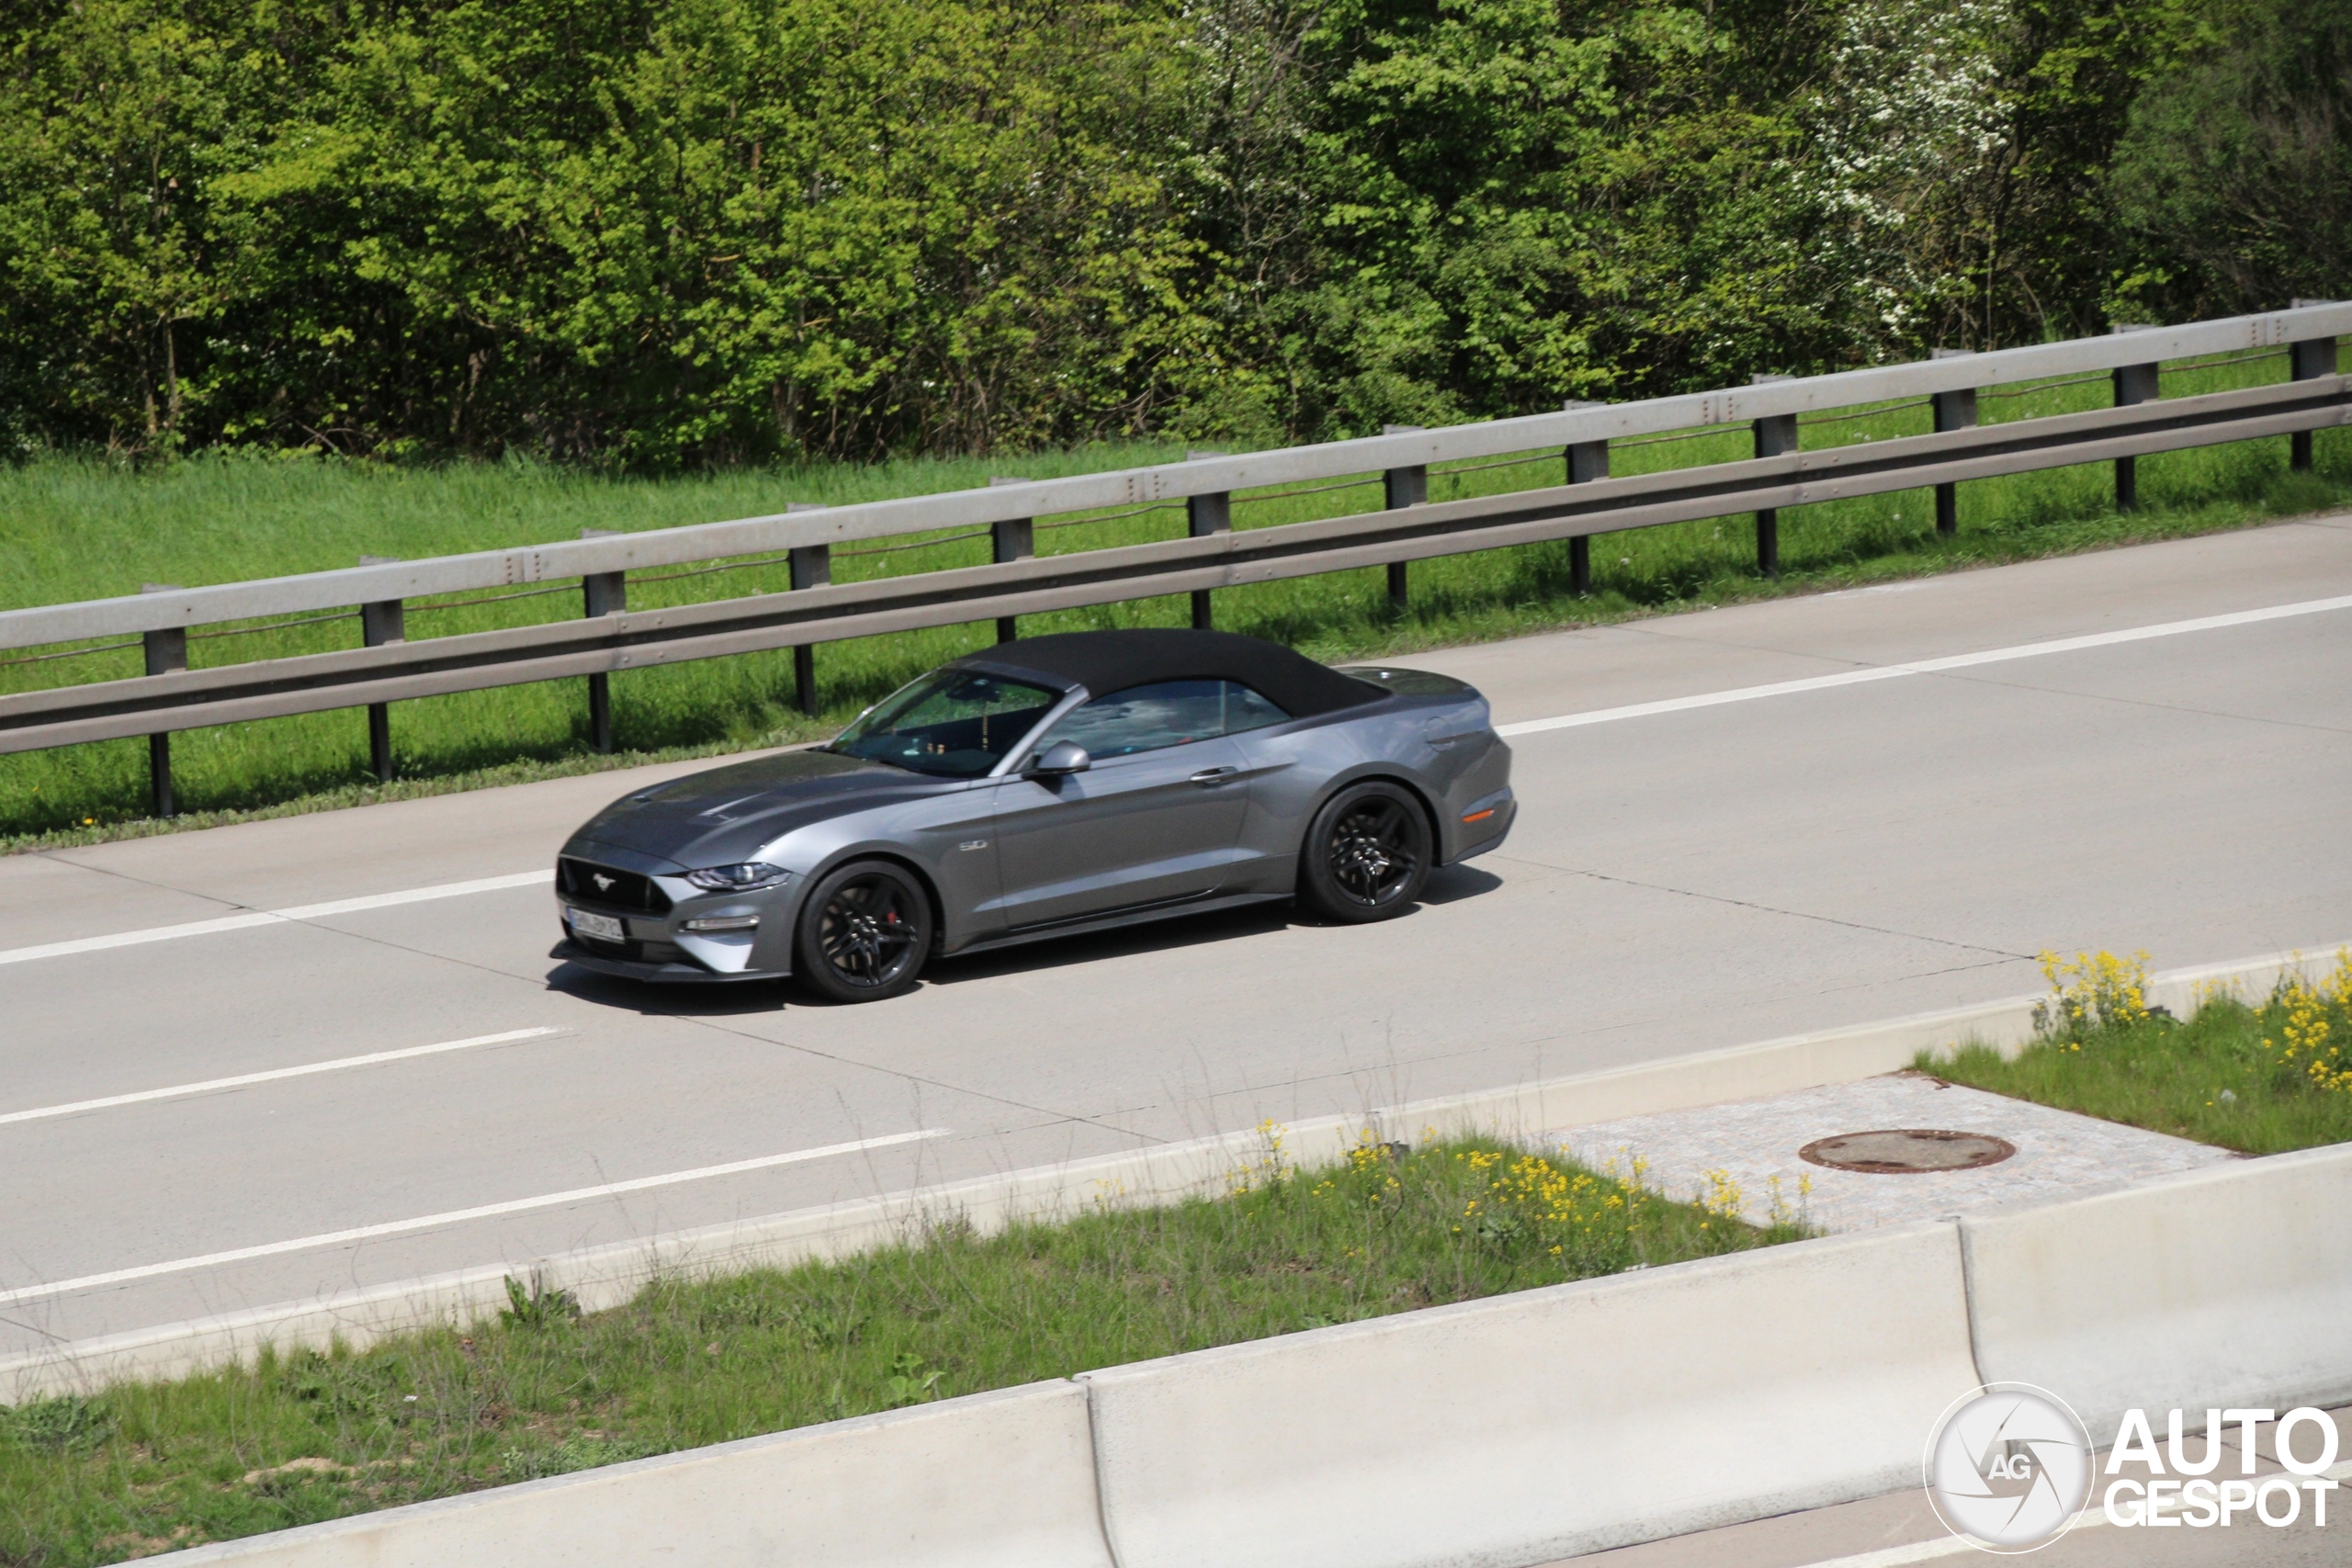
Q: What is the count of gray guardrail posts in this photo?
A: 12